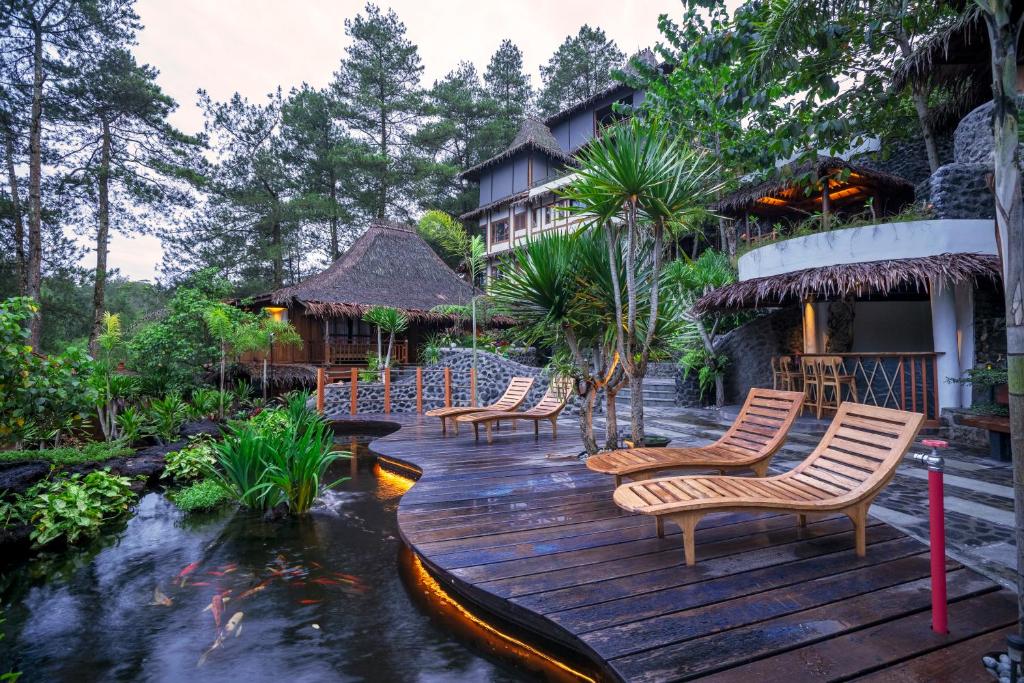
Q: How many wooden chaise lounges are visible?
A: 4